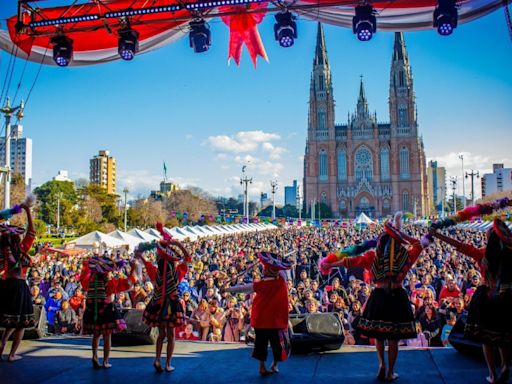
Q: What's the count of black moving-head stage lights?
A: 6